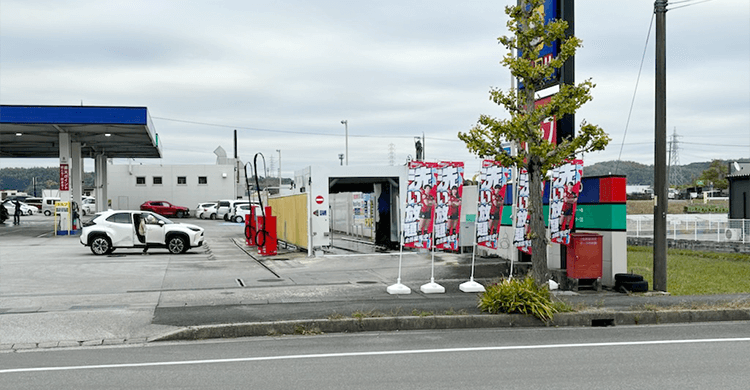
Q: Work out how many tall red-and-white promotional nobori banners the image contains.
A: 5